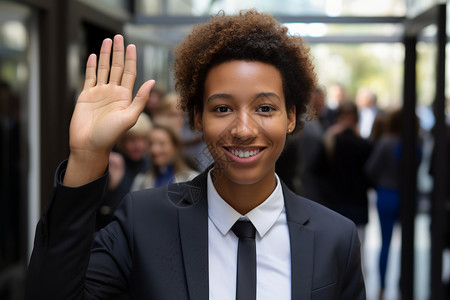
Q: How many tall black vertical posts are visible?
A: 2